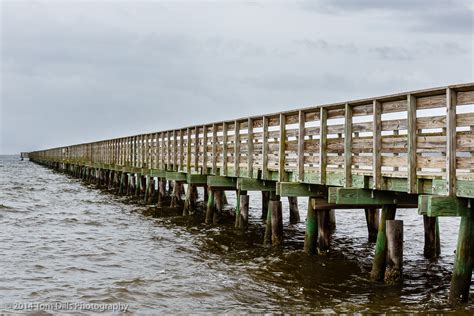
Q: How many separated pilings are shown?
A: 3